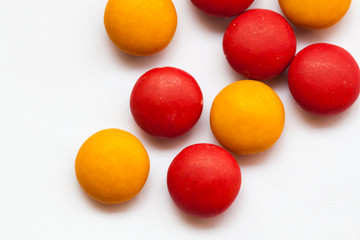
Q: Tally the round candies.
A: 9